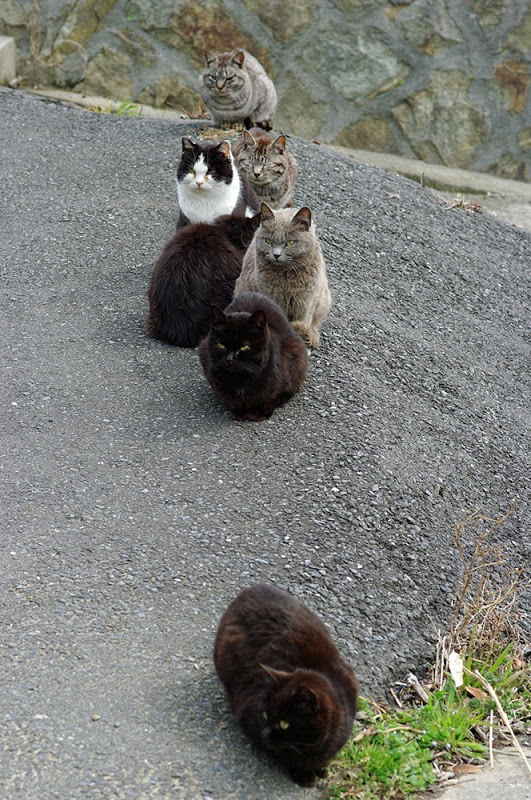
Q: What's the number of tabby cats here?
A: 2